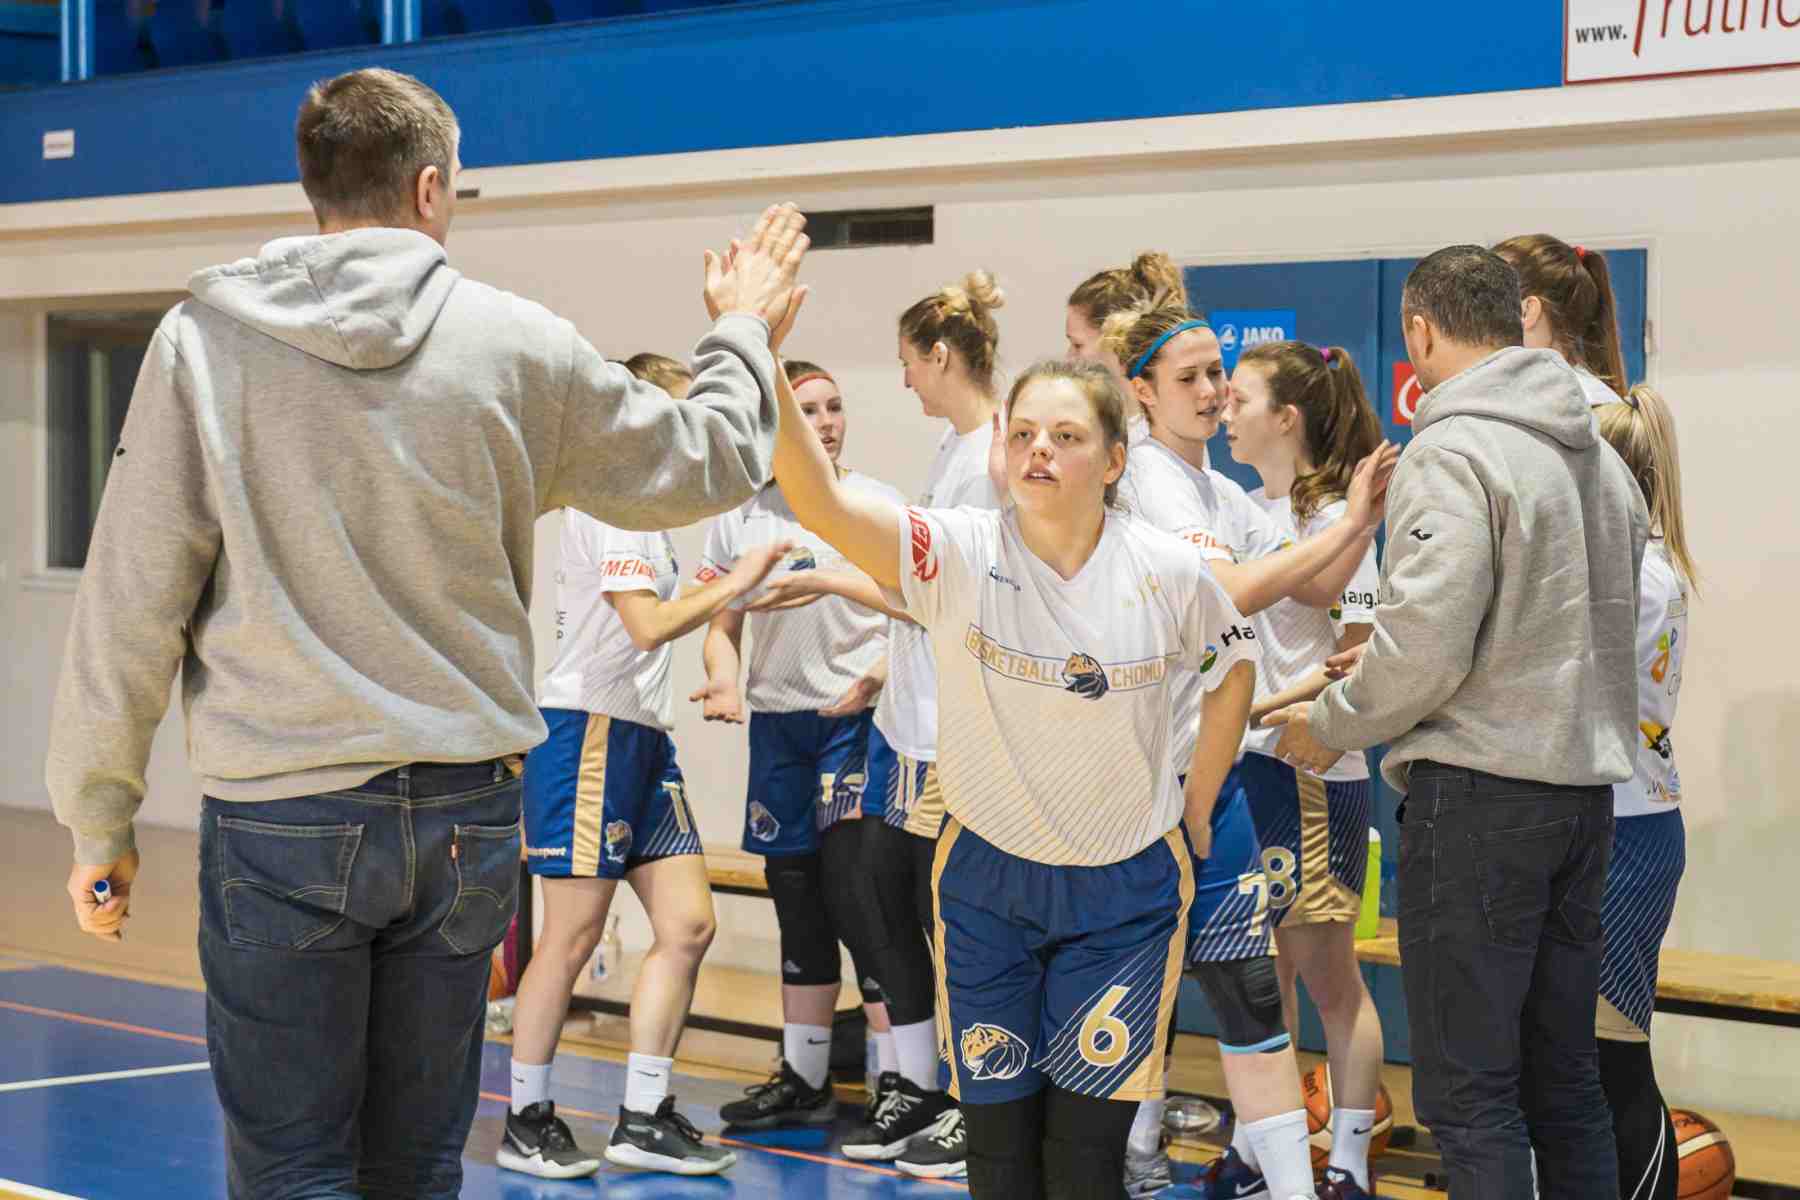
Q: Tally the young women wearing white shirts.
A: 9